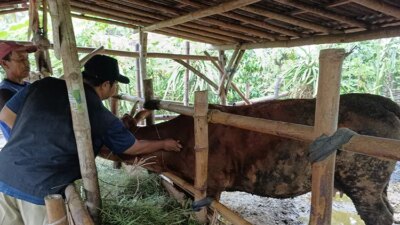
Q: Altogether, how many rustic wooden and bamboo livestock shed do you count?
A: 1